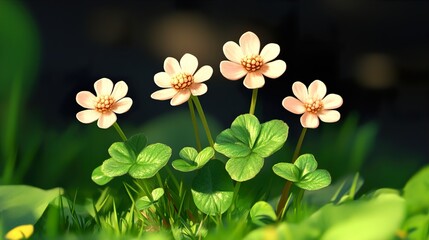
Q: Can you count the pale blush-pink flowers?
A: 4